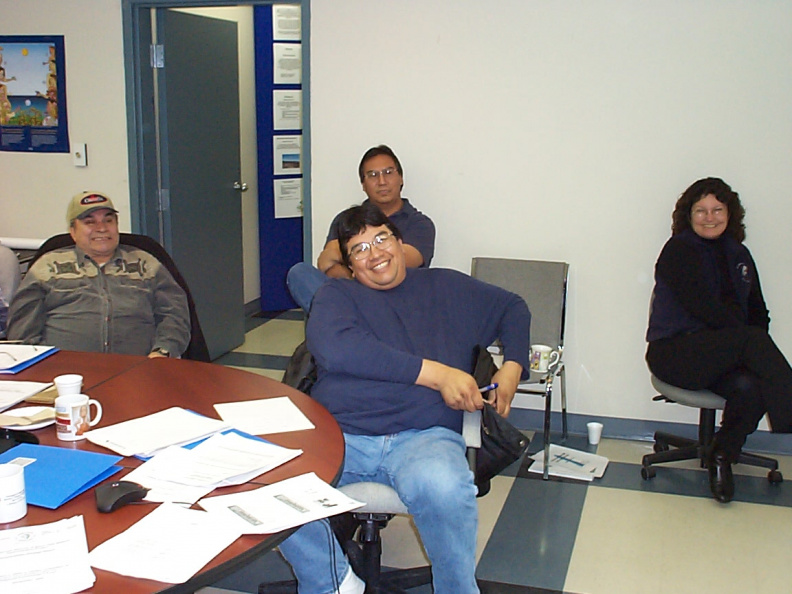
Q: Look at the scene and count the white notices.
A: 5